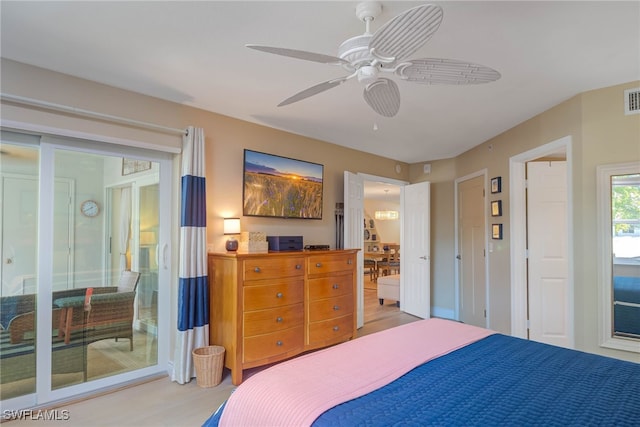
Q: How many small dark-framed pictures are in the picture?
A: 3